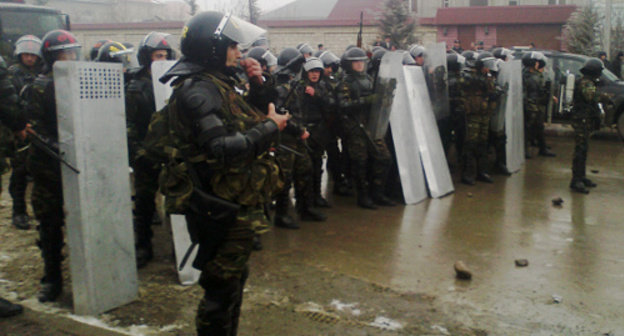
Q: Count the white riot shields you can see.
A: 5